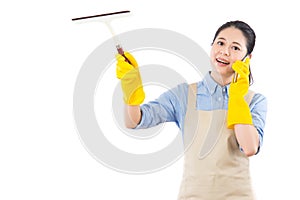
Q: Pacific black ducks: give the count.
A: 0